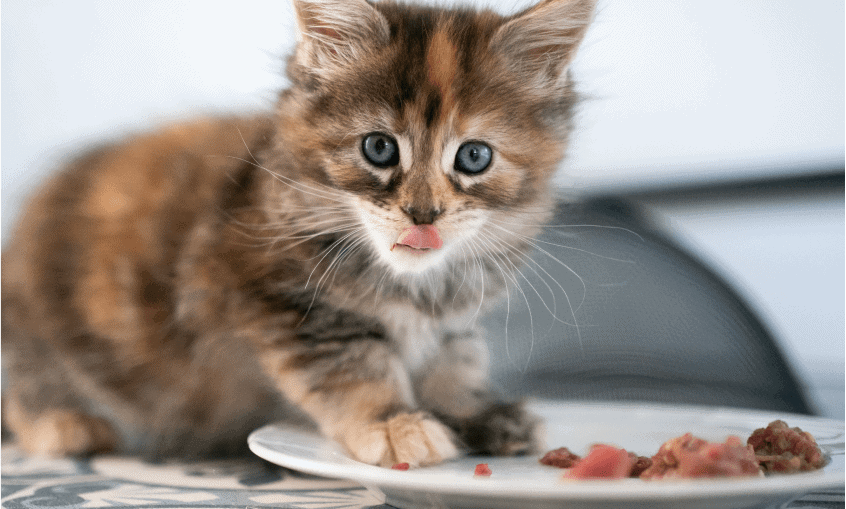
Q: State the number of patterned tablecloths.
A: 1